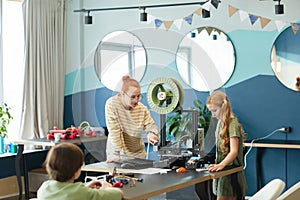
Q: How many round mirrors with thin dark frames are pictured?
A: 3